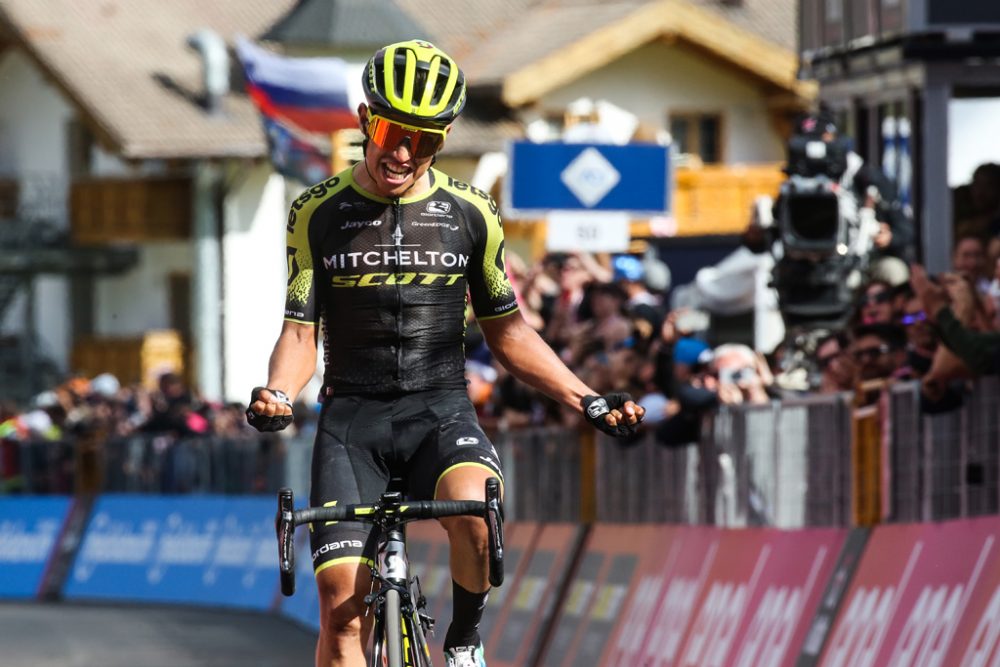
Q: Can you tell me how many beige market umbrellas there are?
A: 0